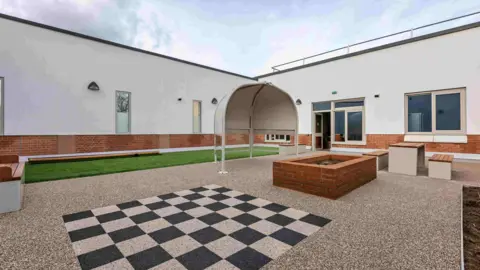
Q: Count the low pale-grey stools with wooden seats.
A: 2